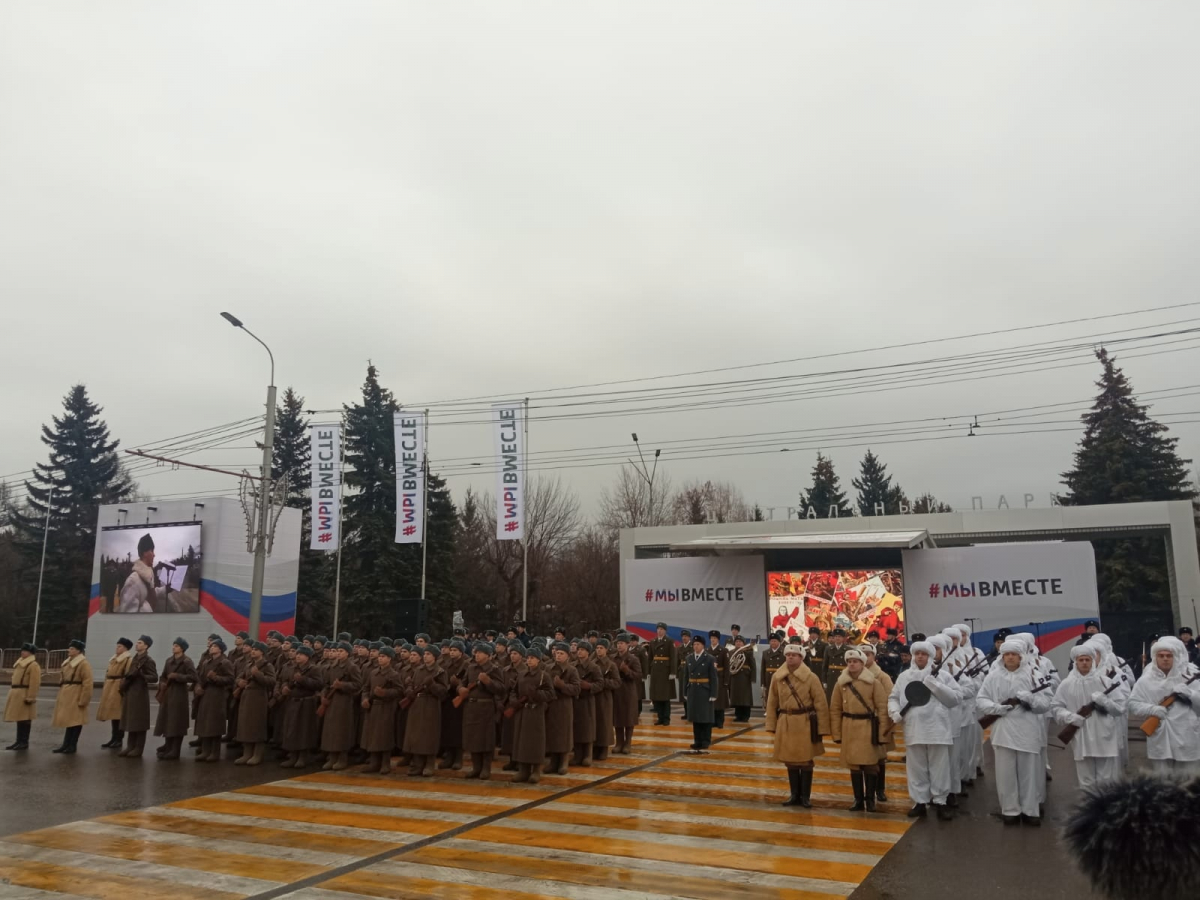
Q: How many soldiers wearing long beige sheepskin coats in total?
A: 6